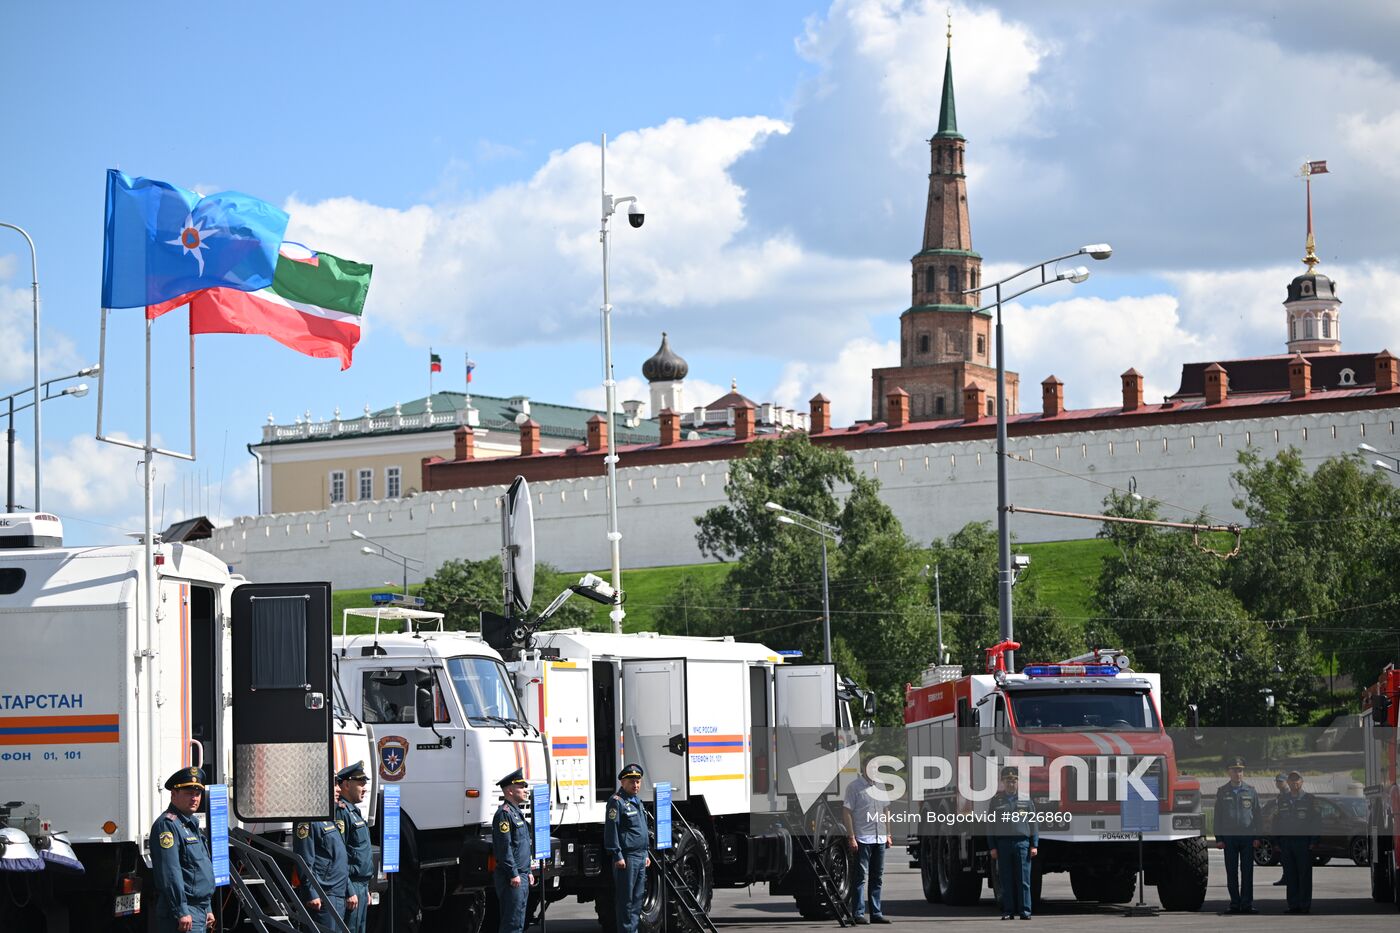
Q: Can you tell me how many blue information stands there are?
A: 5